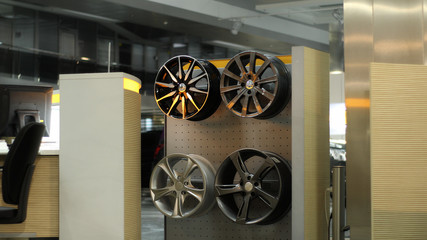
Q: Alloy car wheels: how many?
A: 4